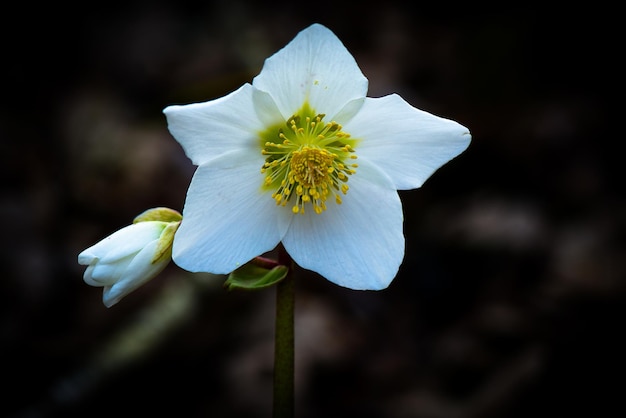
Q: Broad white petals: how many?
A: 5